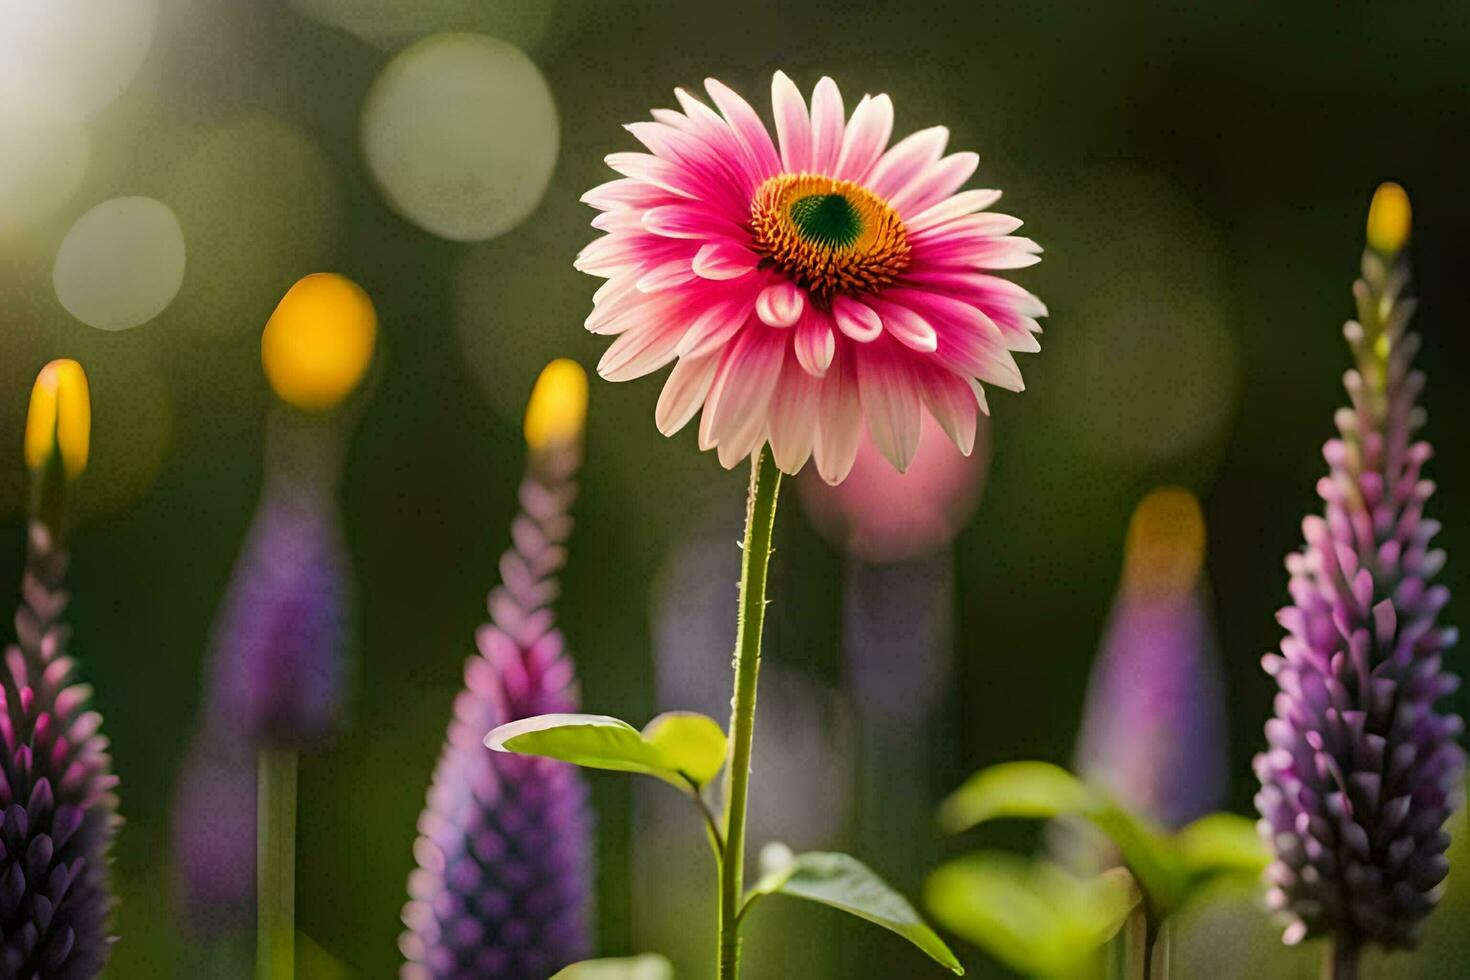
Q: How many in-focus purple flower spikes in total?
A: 3